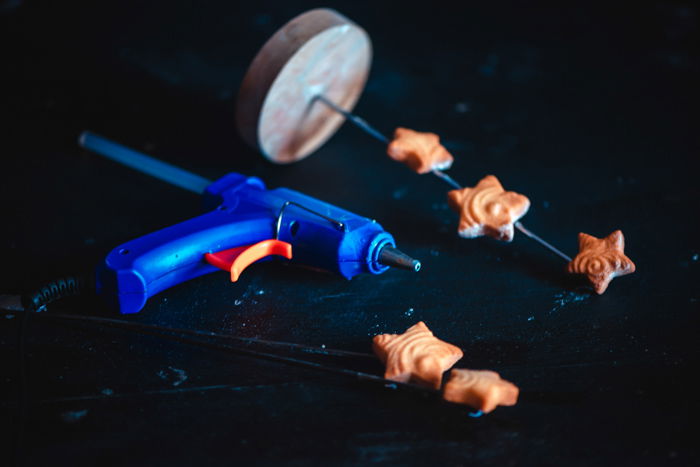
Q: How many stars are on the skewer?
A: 3